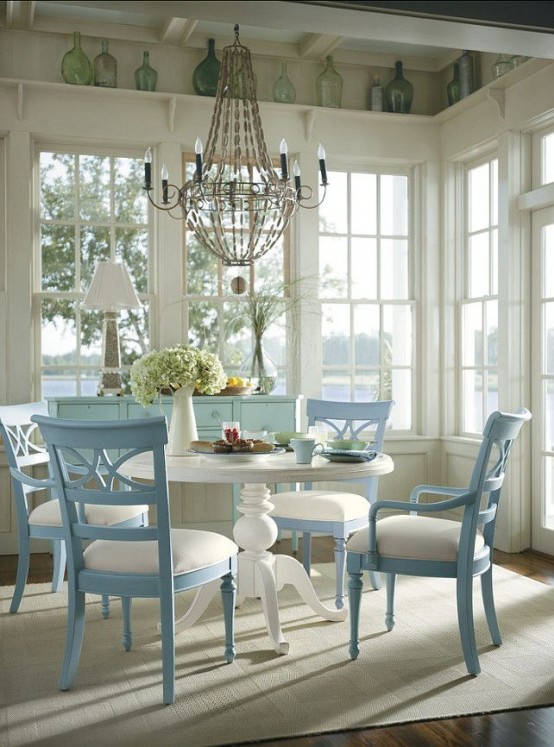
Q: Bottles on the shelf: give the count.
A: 13